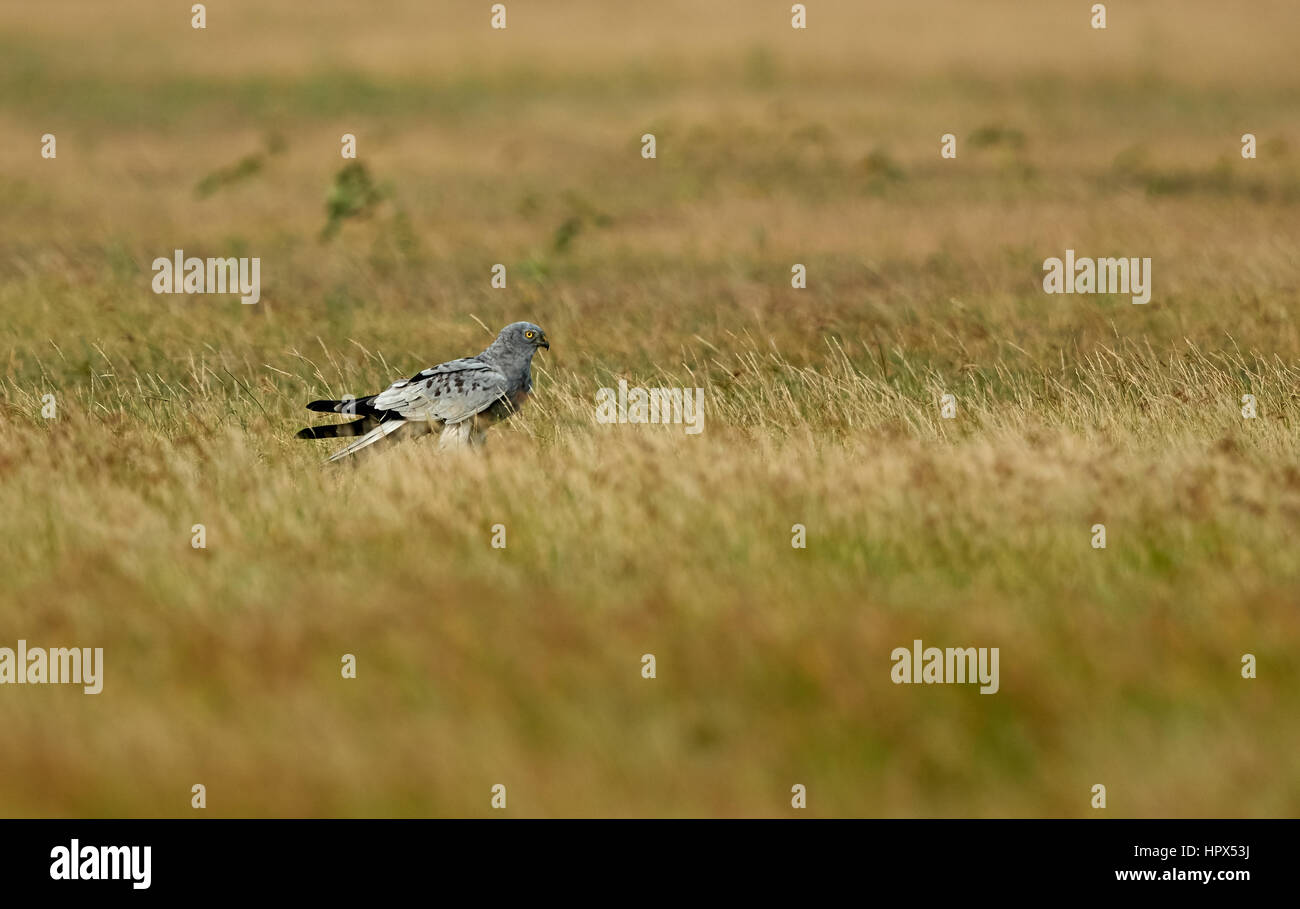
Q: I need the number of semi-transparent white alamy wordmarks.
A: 5